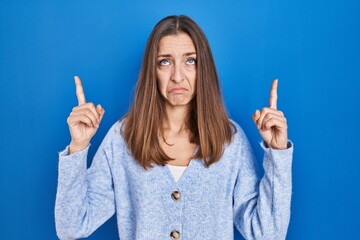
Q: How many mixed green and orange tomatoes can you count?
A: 0